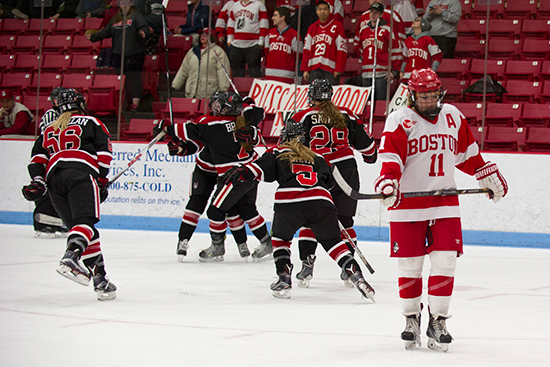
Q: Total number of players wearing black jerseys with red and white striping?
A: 5